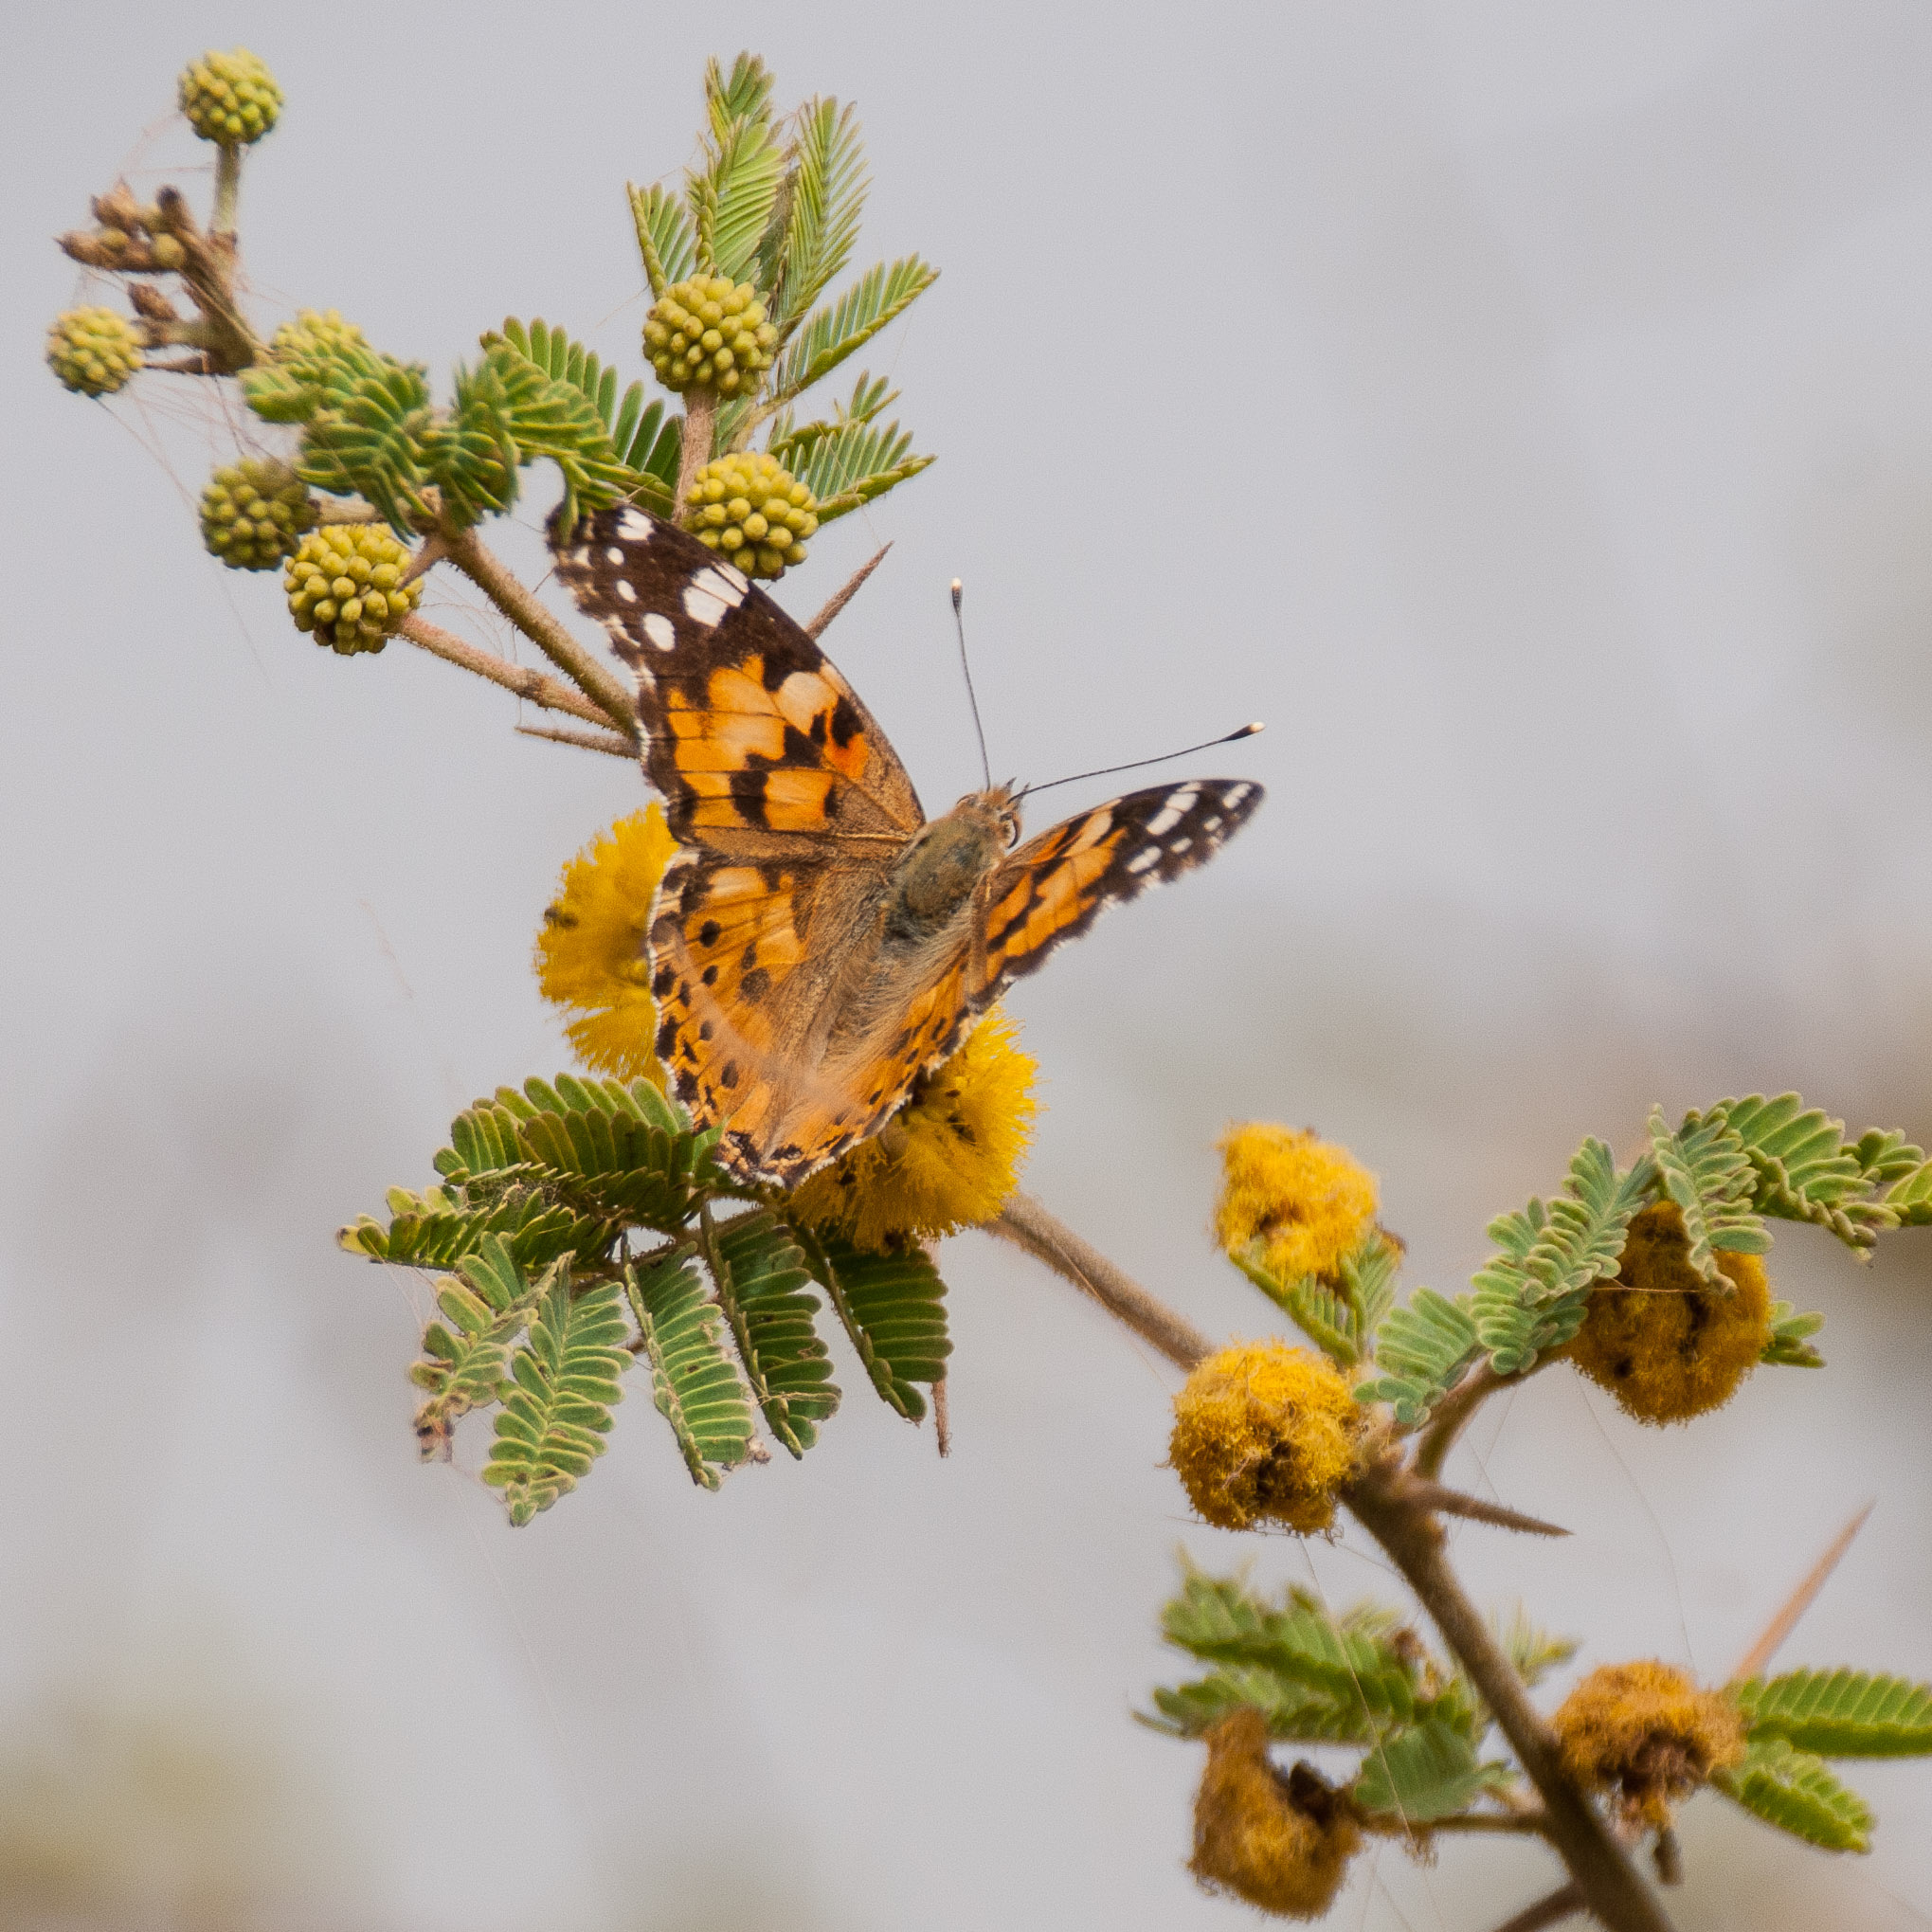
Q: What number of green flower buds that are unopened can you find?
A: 7